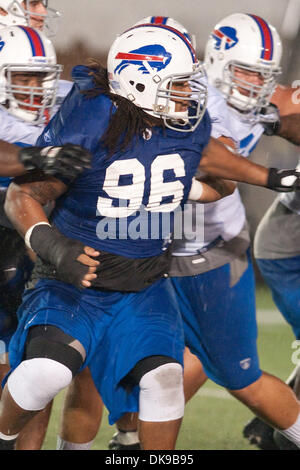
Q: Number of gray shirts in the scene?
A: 2